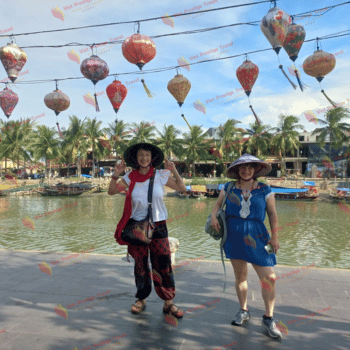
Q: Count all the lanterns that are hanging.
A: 11